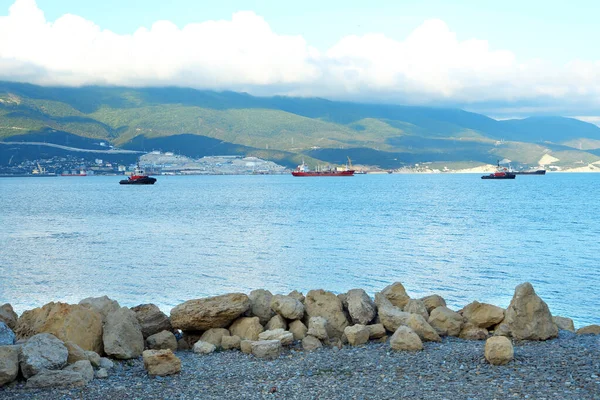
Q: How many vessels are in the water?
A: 4